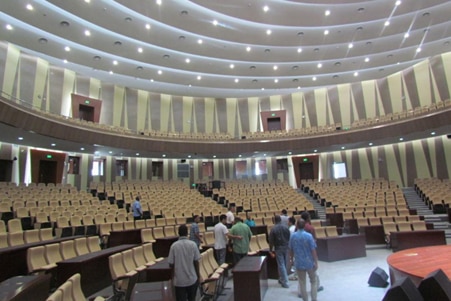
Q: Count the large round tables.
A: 1